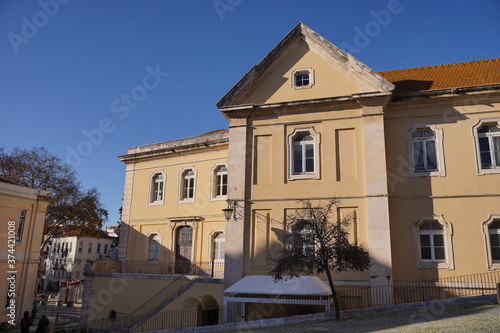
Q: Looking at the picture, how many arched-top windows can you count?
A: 11